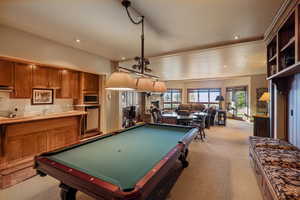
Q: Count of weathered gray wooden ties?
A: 0